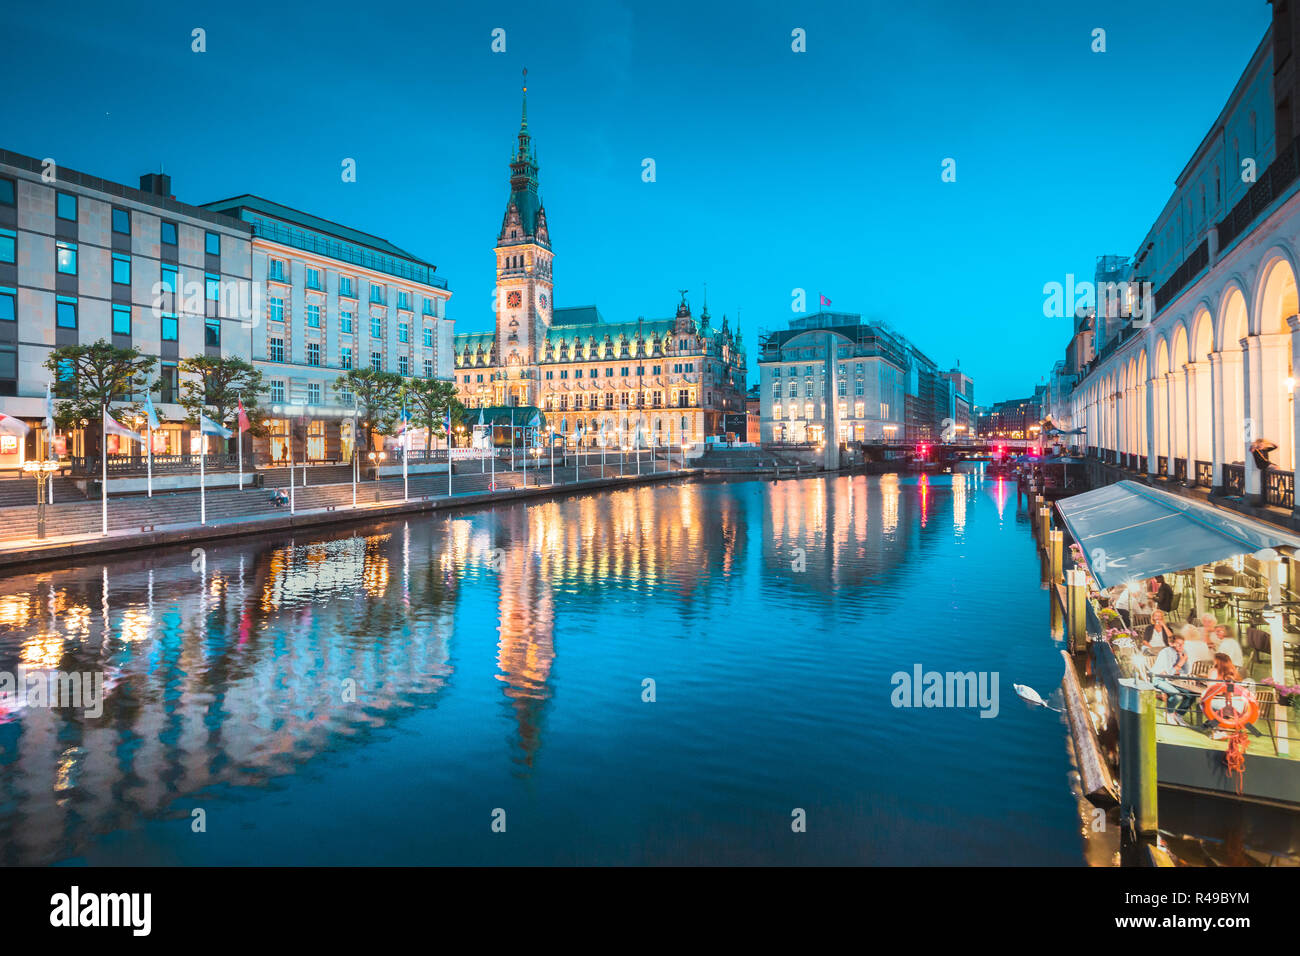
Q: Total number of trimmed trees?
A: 4